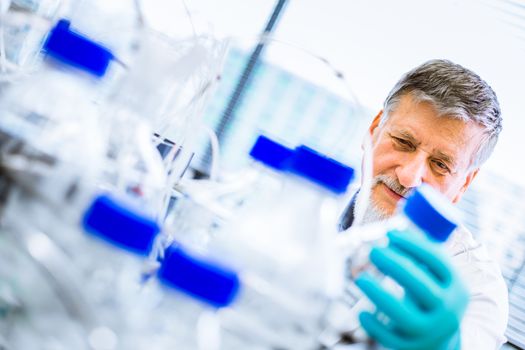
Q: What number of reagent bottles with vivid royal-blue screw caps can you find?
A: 6